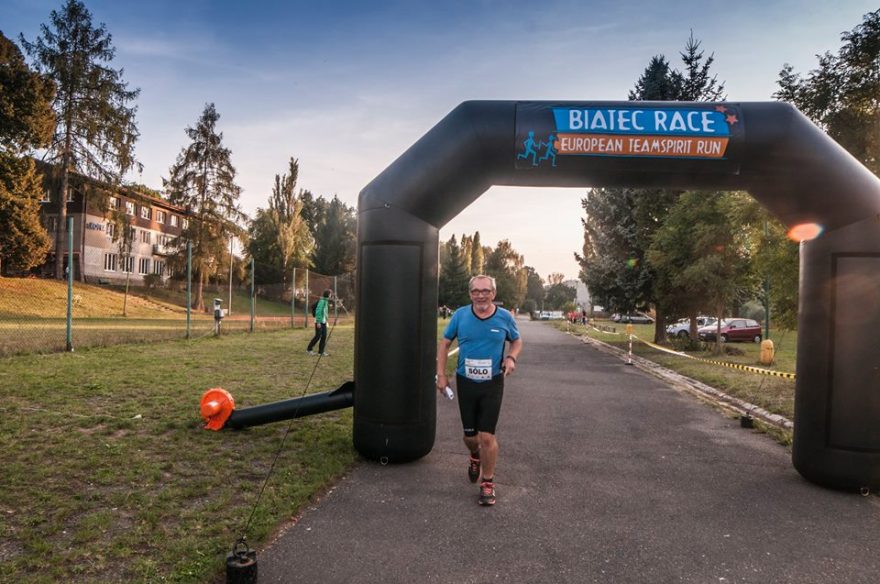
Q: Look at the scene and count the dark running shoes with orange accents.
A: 2